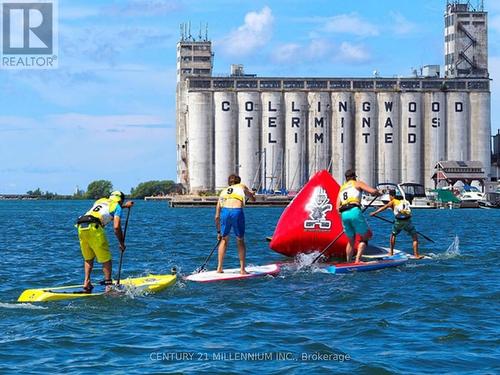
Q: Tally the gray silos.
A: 13